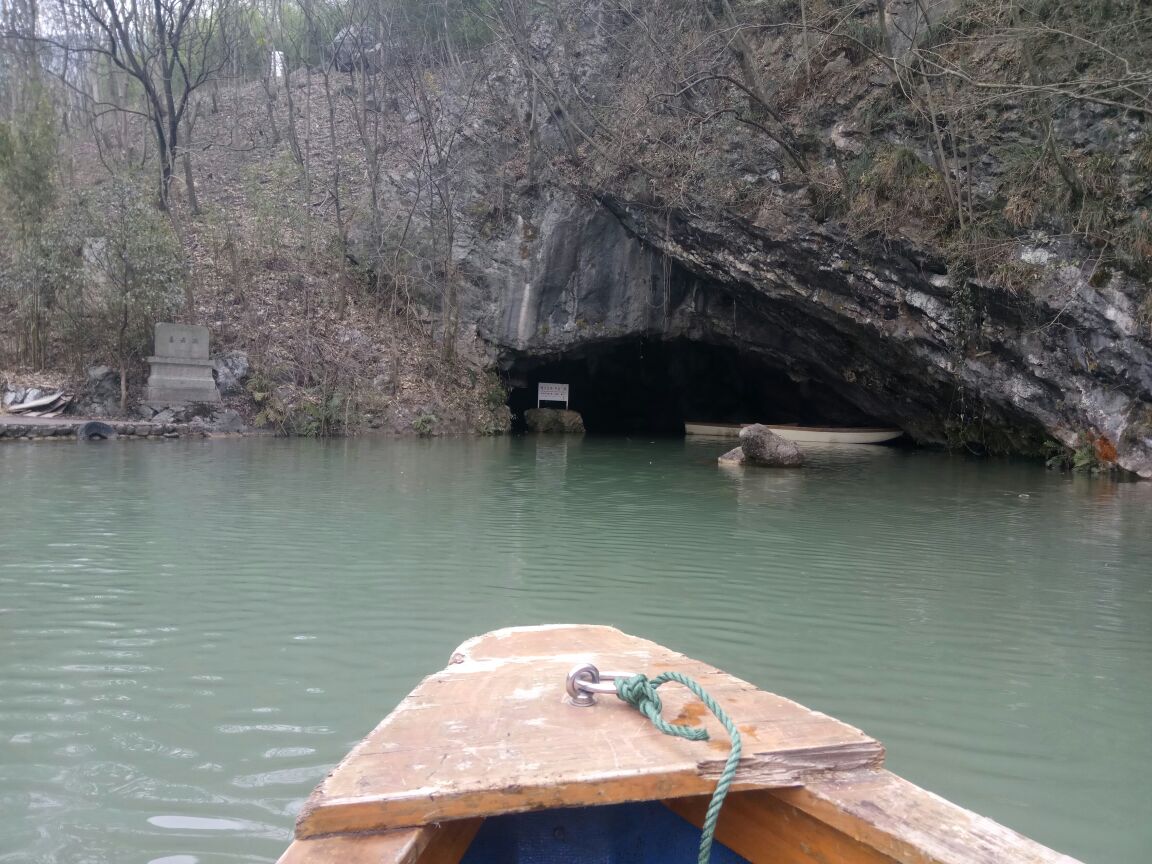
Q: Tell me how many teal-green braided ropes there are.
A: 1